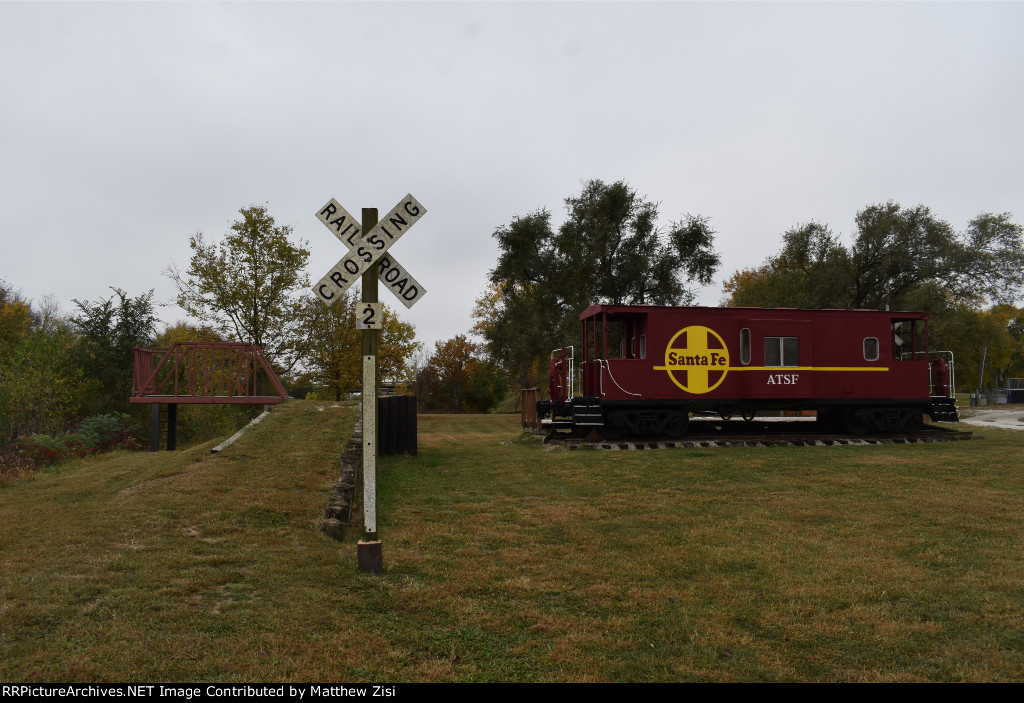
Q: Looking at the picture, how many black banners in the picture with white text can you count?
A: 1